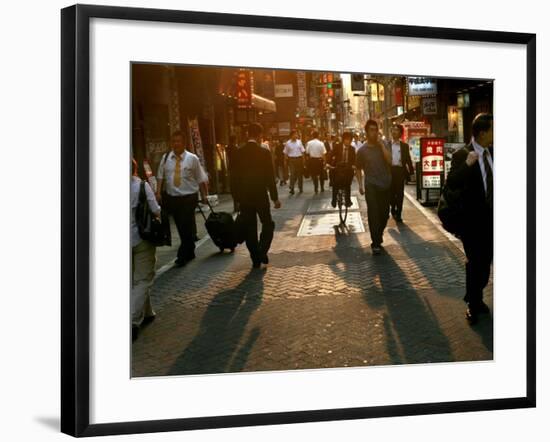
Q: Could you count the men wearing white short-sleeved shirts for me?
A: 3